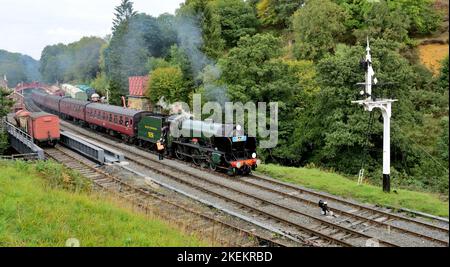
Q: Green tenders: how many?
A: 1